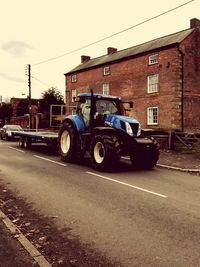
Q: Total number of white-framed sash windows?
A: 7